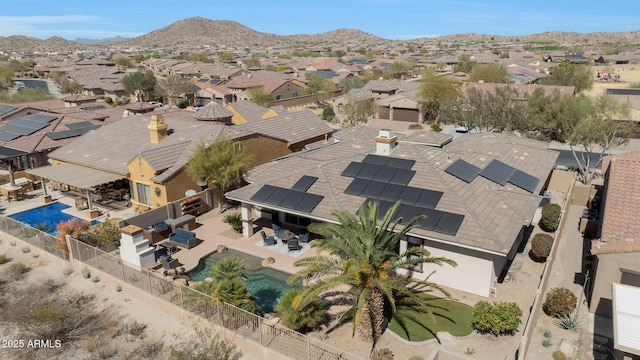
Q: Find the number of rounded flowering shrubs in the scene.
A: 3